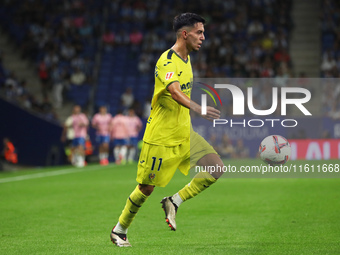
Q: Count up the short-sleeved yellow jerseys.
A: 1